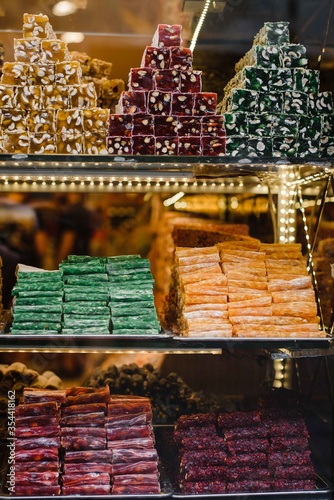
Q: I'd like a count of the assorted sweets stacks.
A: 7